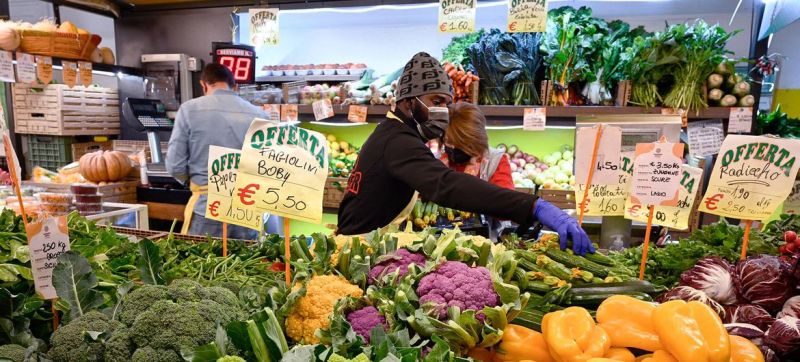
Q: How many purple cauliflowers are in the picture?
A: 3